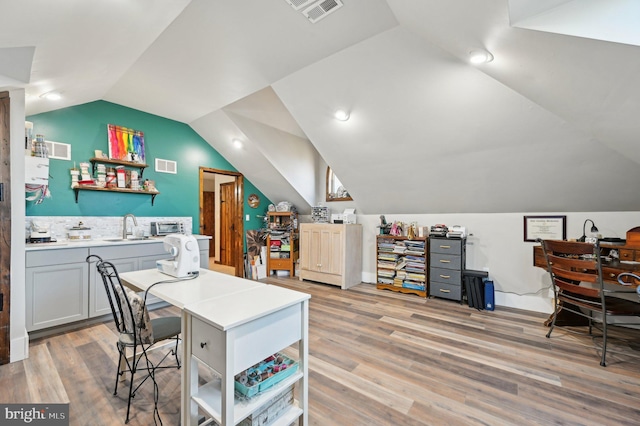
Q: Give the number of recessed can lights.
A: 4